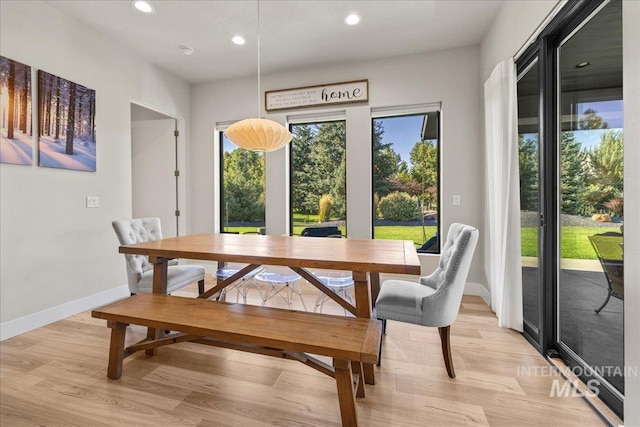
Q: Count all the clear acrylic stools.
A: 3